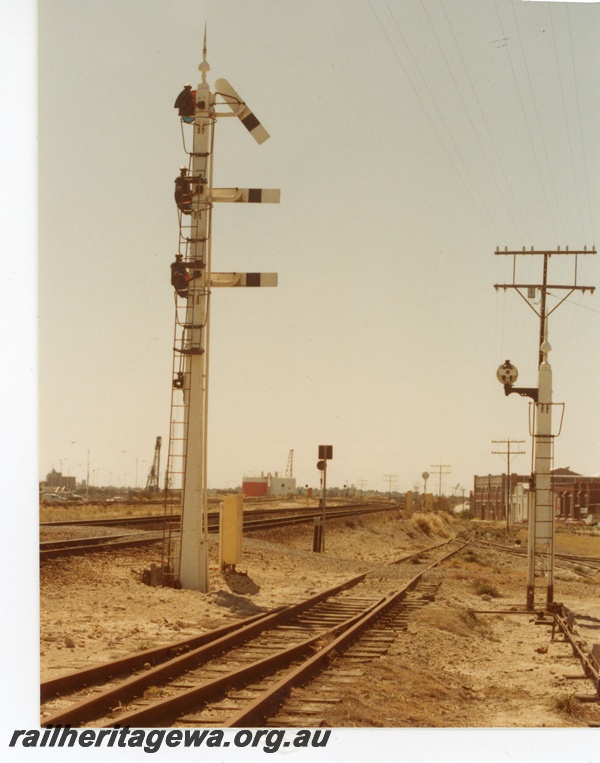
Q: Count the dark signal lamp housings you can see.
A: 3